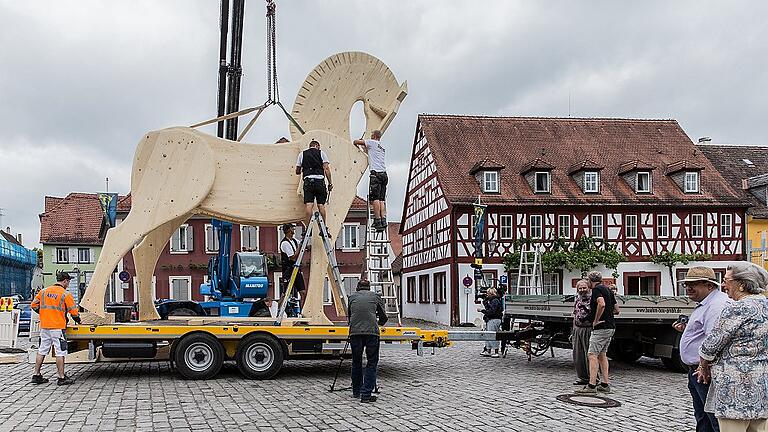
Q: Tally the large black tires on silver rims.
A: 2